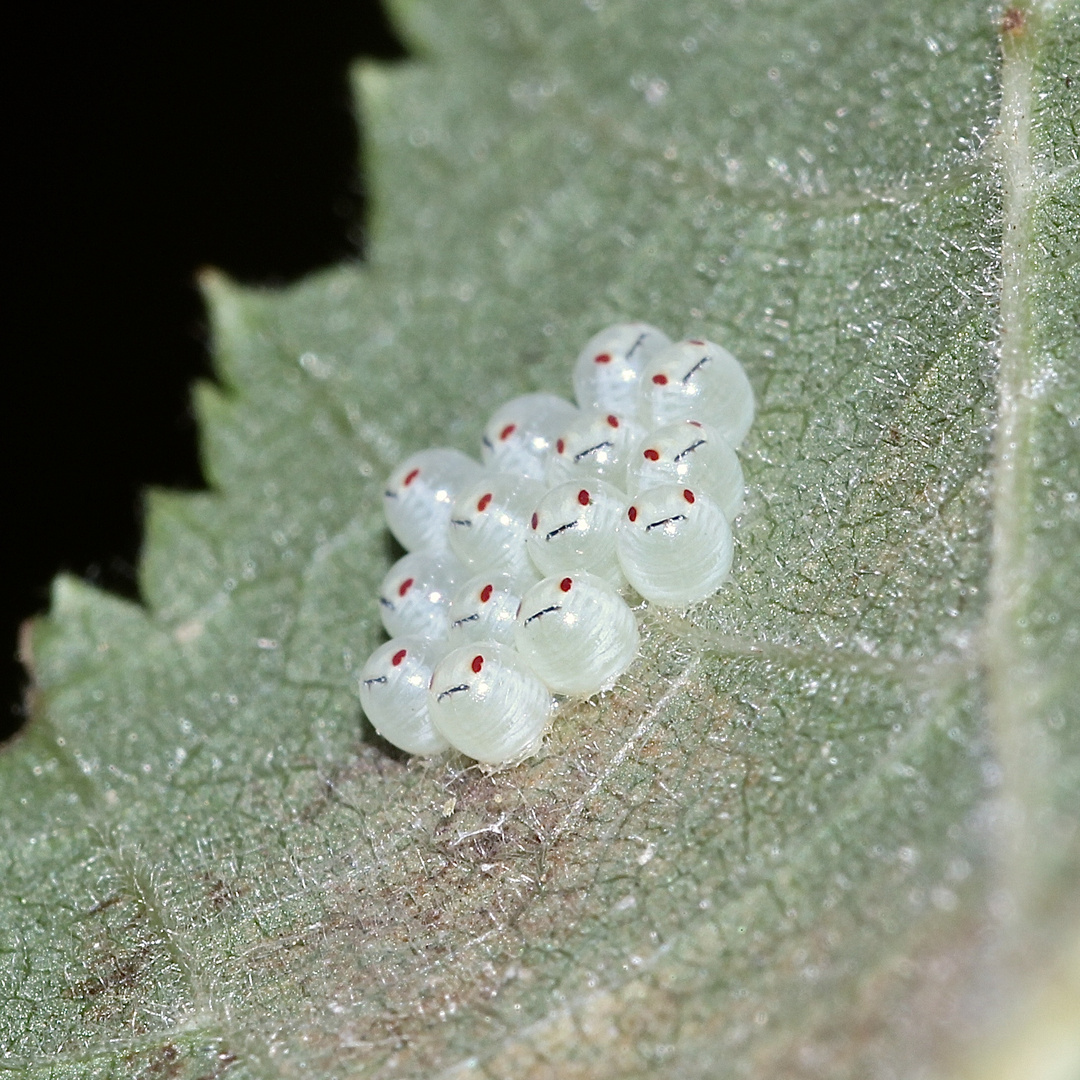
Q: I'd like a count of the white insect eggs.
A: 14